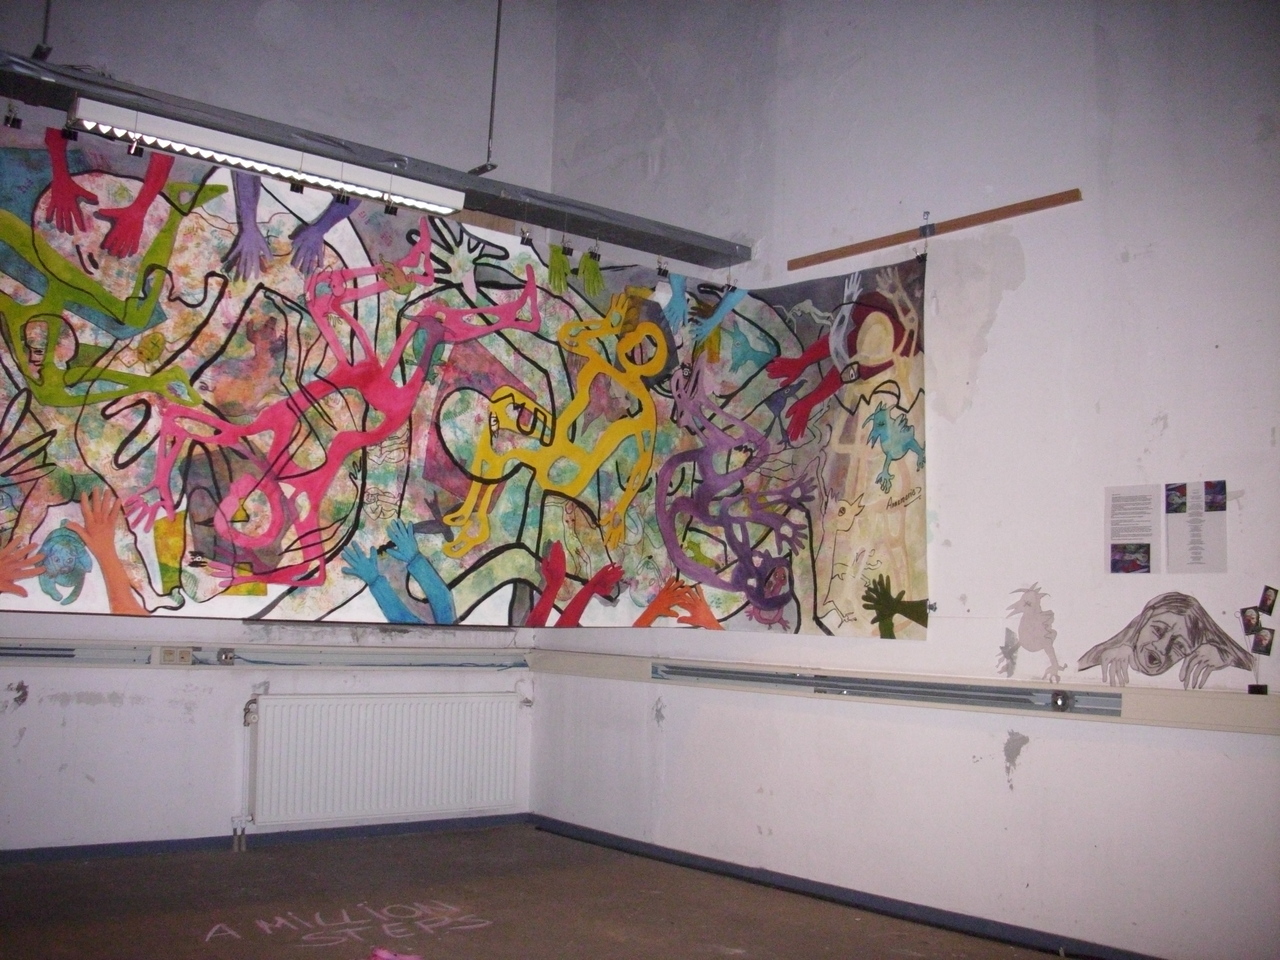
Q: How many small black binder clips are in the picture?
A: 12